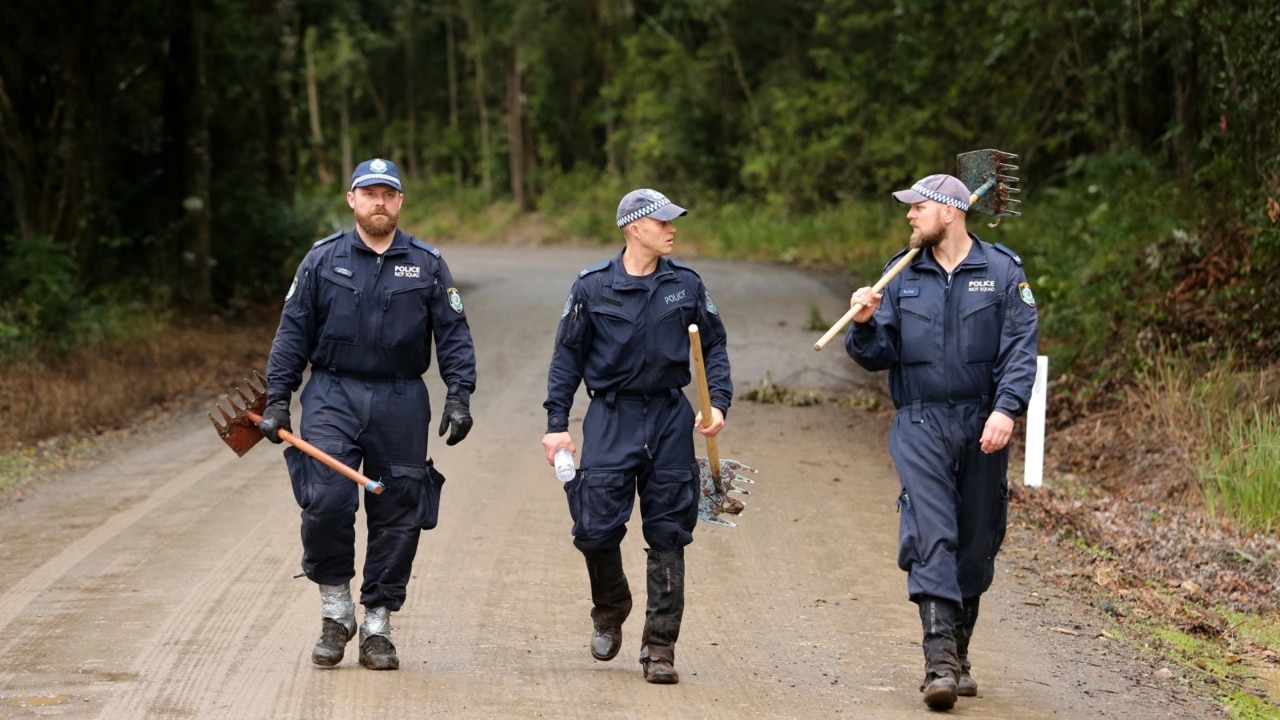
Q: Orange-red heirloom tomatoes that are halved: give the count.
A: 0